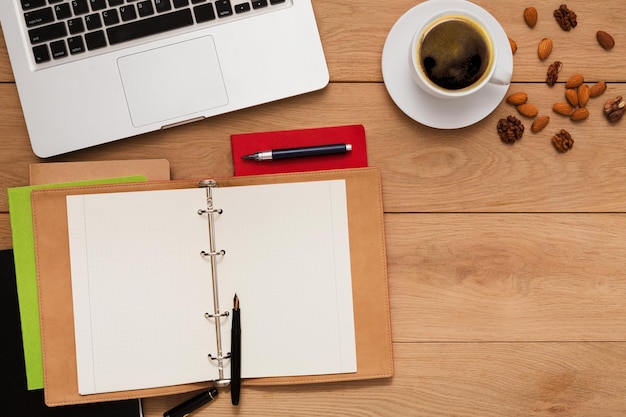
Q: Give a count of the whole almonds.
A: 12